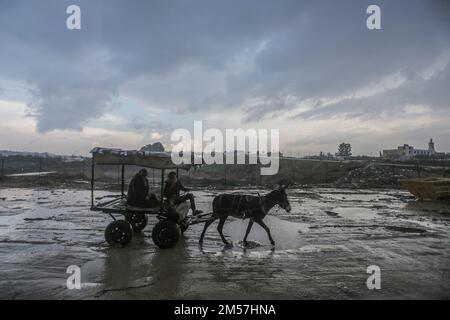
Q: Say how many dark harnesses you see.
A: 1